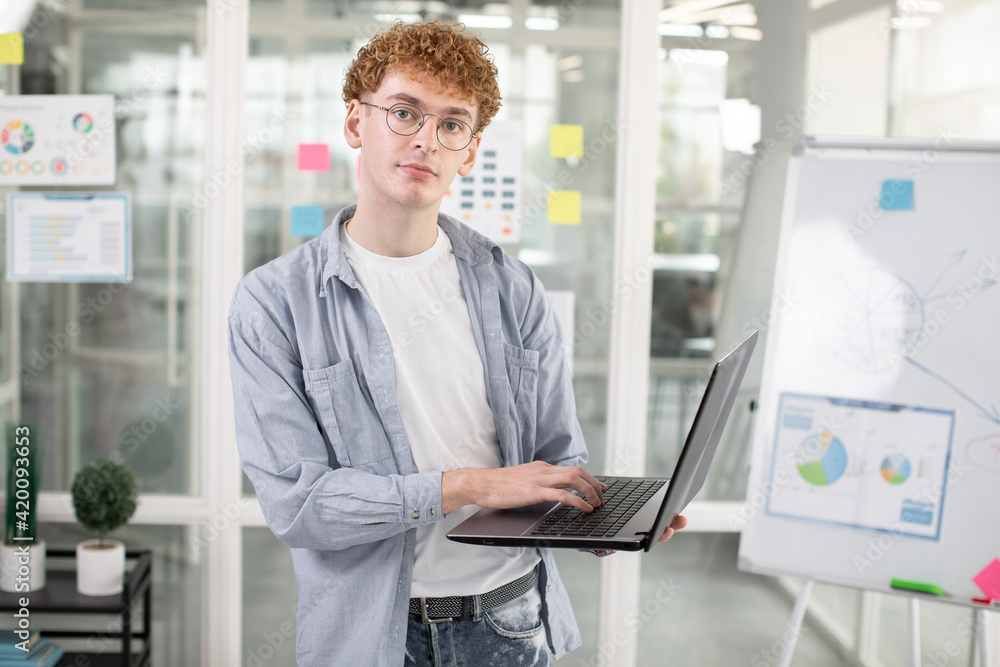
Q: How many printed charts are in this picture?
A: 4